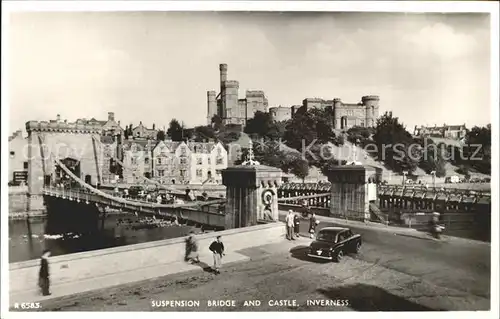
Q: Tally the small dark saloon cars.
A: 1